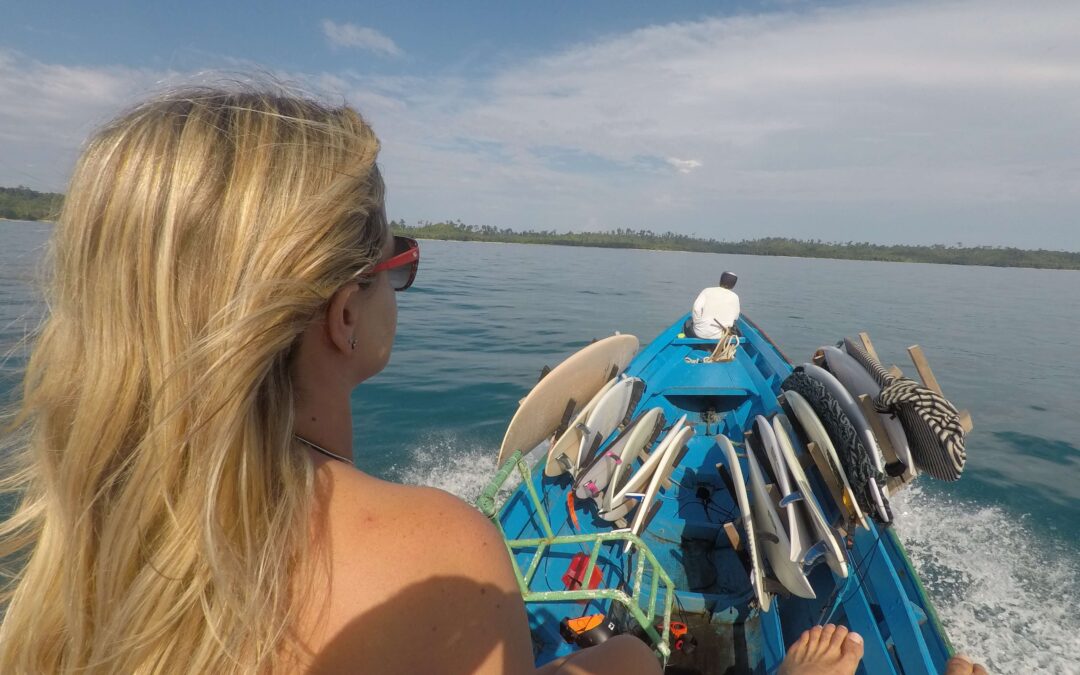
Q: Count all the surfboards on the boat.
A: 15